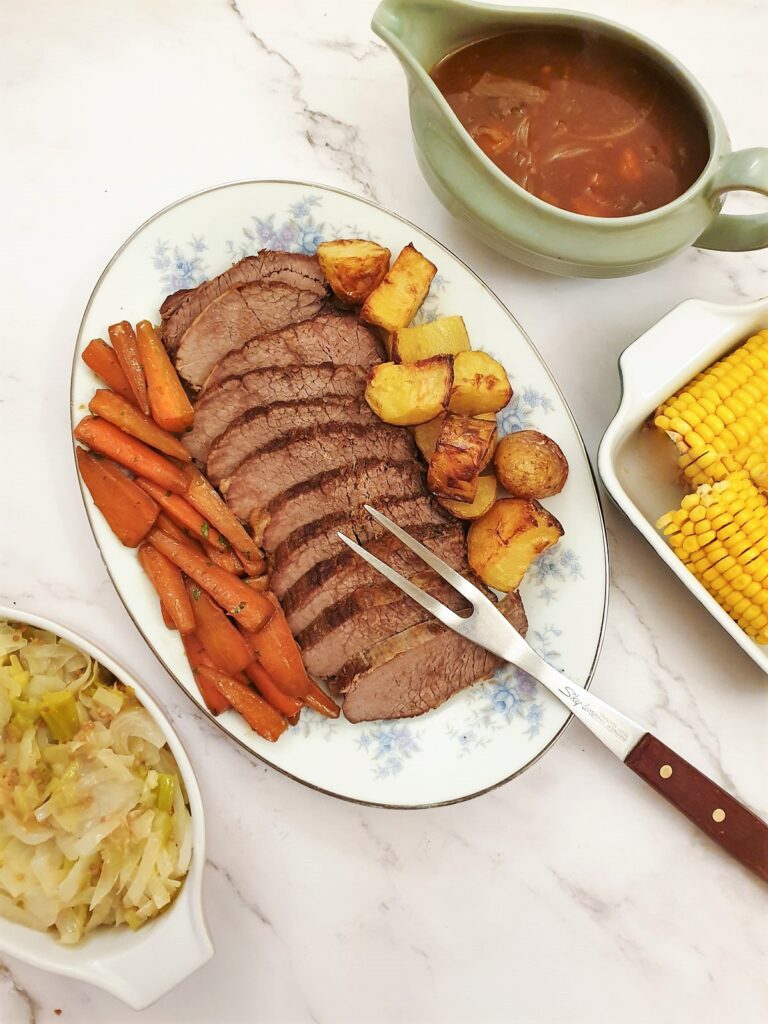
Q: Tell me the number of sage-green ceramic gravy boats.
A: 1